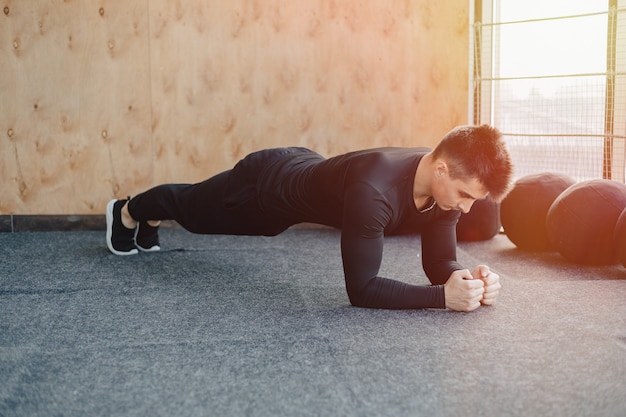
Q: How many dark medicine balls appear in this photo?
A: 4